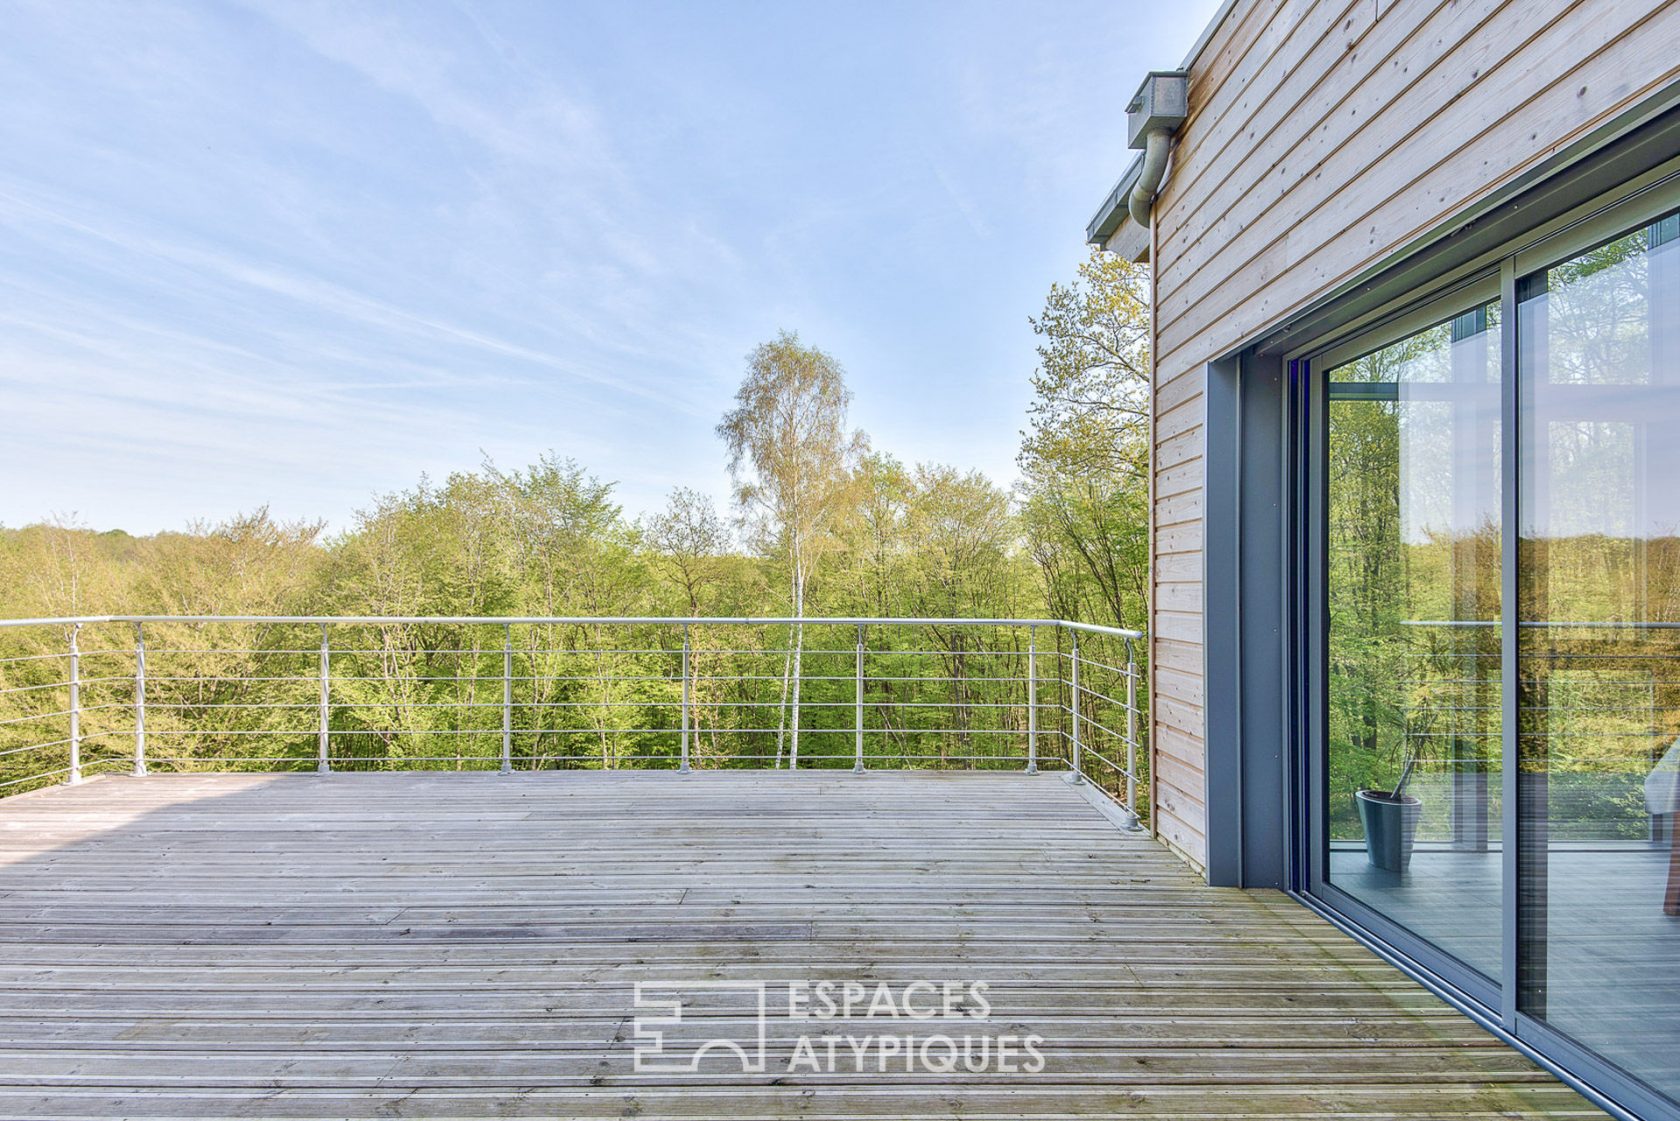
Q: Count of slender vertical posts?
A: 9